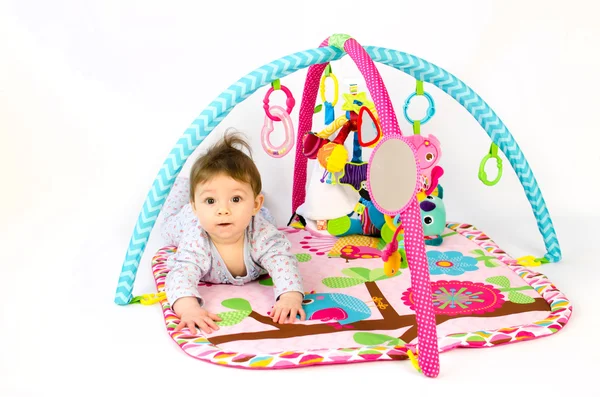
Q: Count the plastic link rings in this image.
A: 5